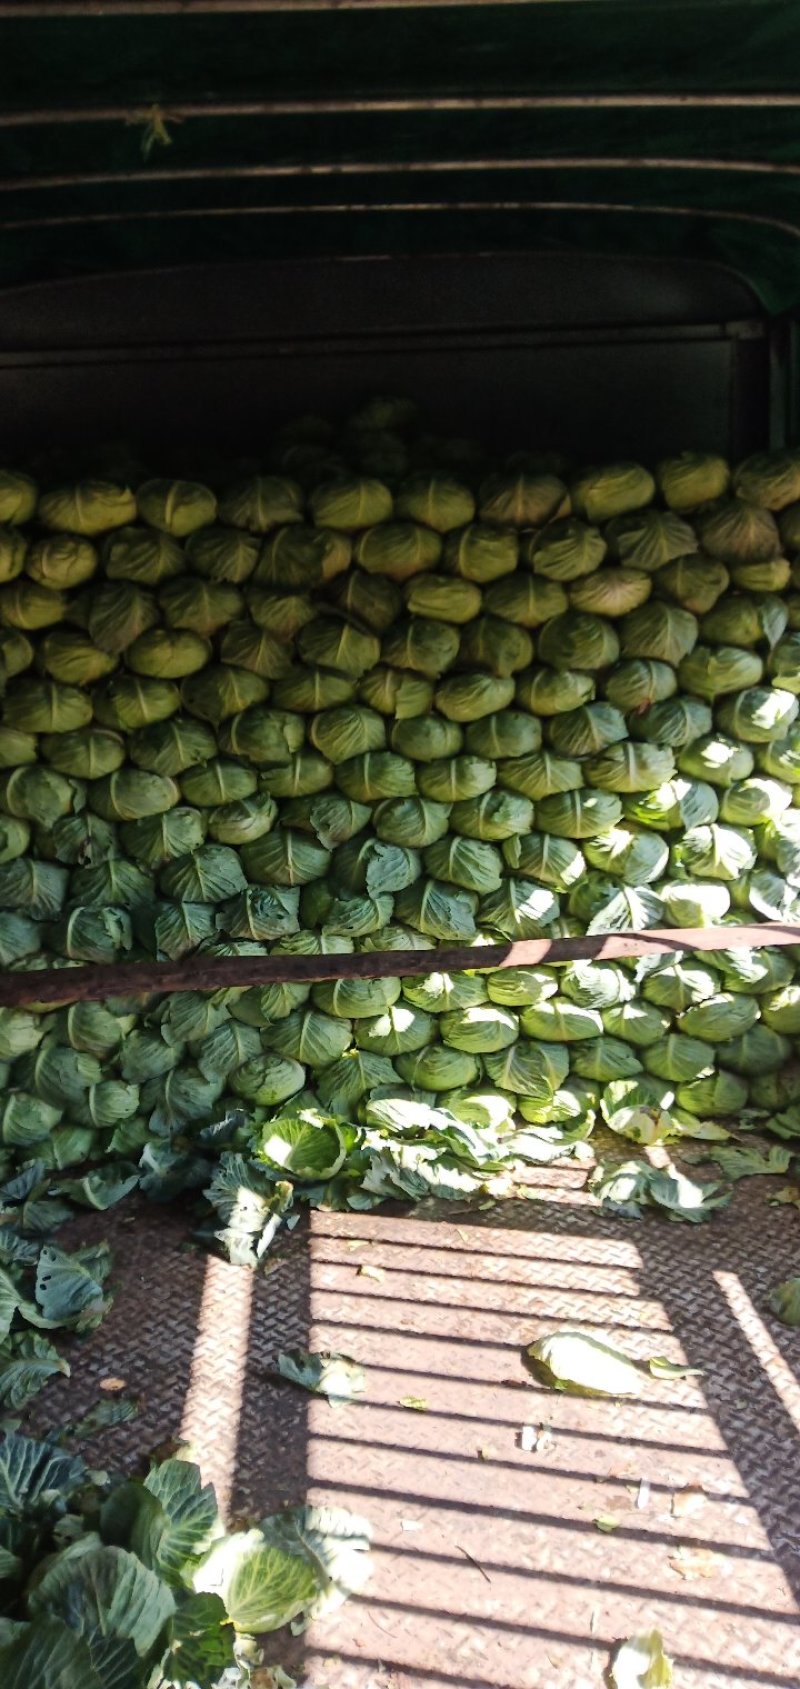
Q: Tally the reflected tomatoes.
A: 0